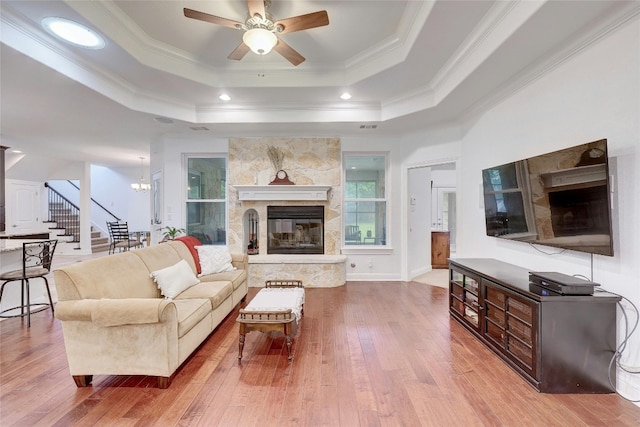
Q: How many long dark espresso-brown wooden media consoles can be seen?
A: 1